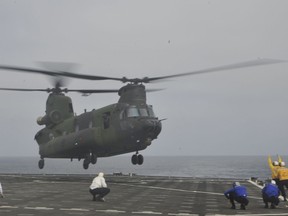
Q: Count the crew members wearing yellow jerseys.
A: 2